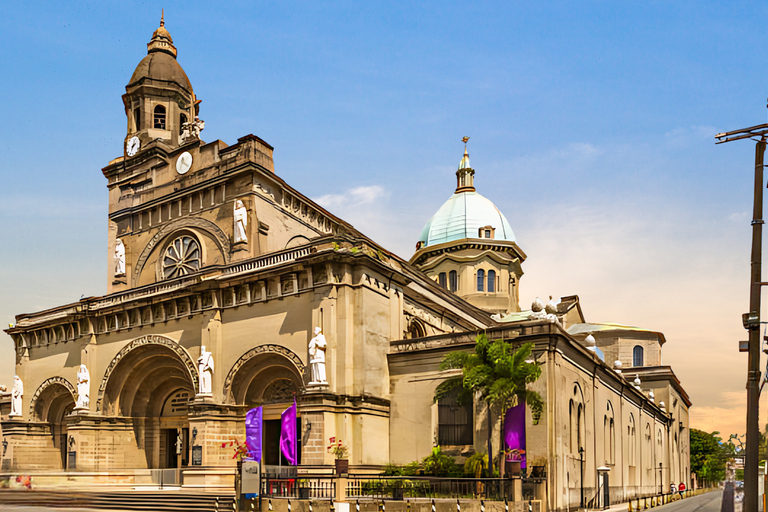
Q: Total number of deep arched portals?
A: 3